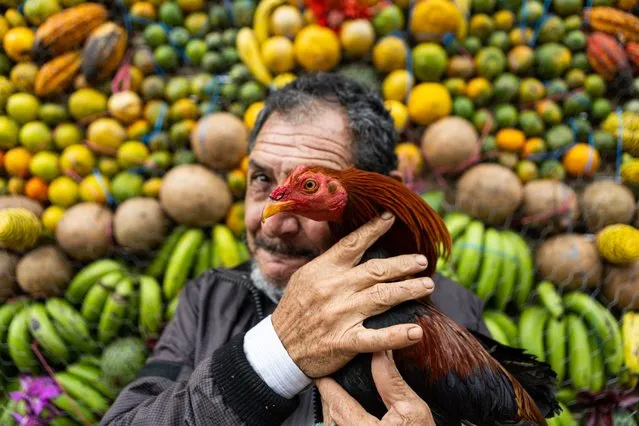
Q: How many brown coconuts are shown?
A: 13